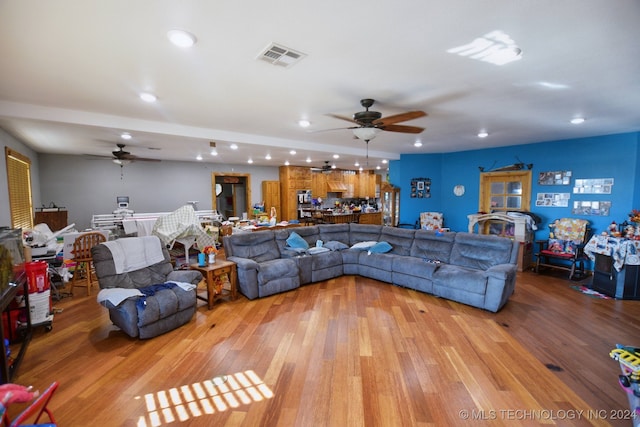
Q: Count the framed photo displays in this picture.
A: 5